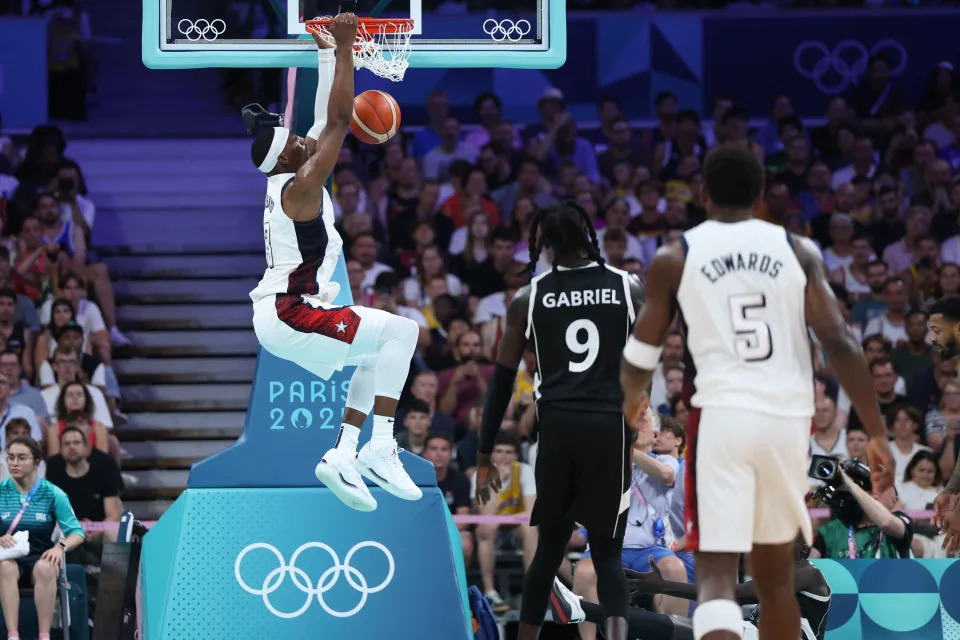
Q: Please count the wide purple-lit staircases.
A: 1